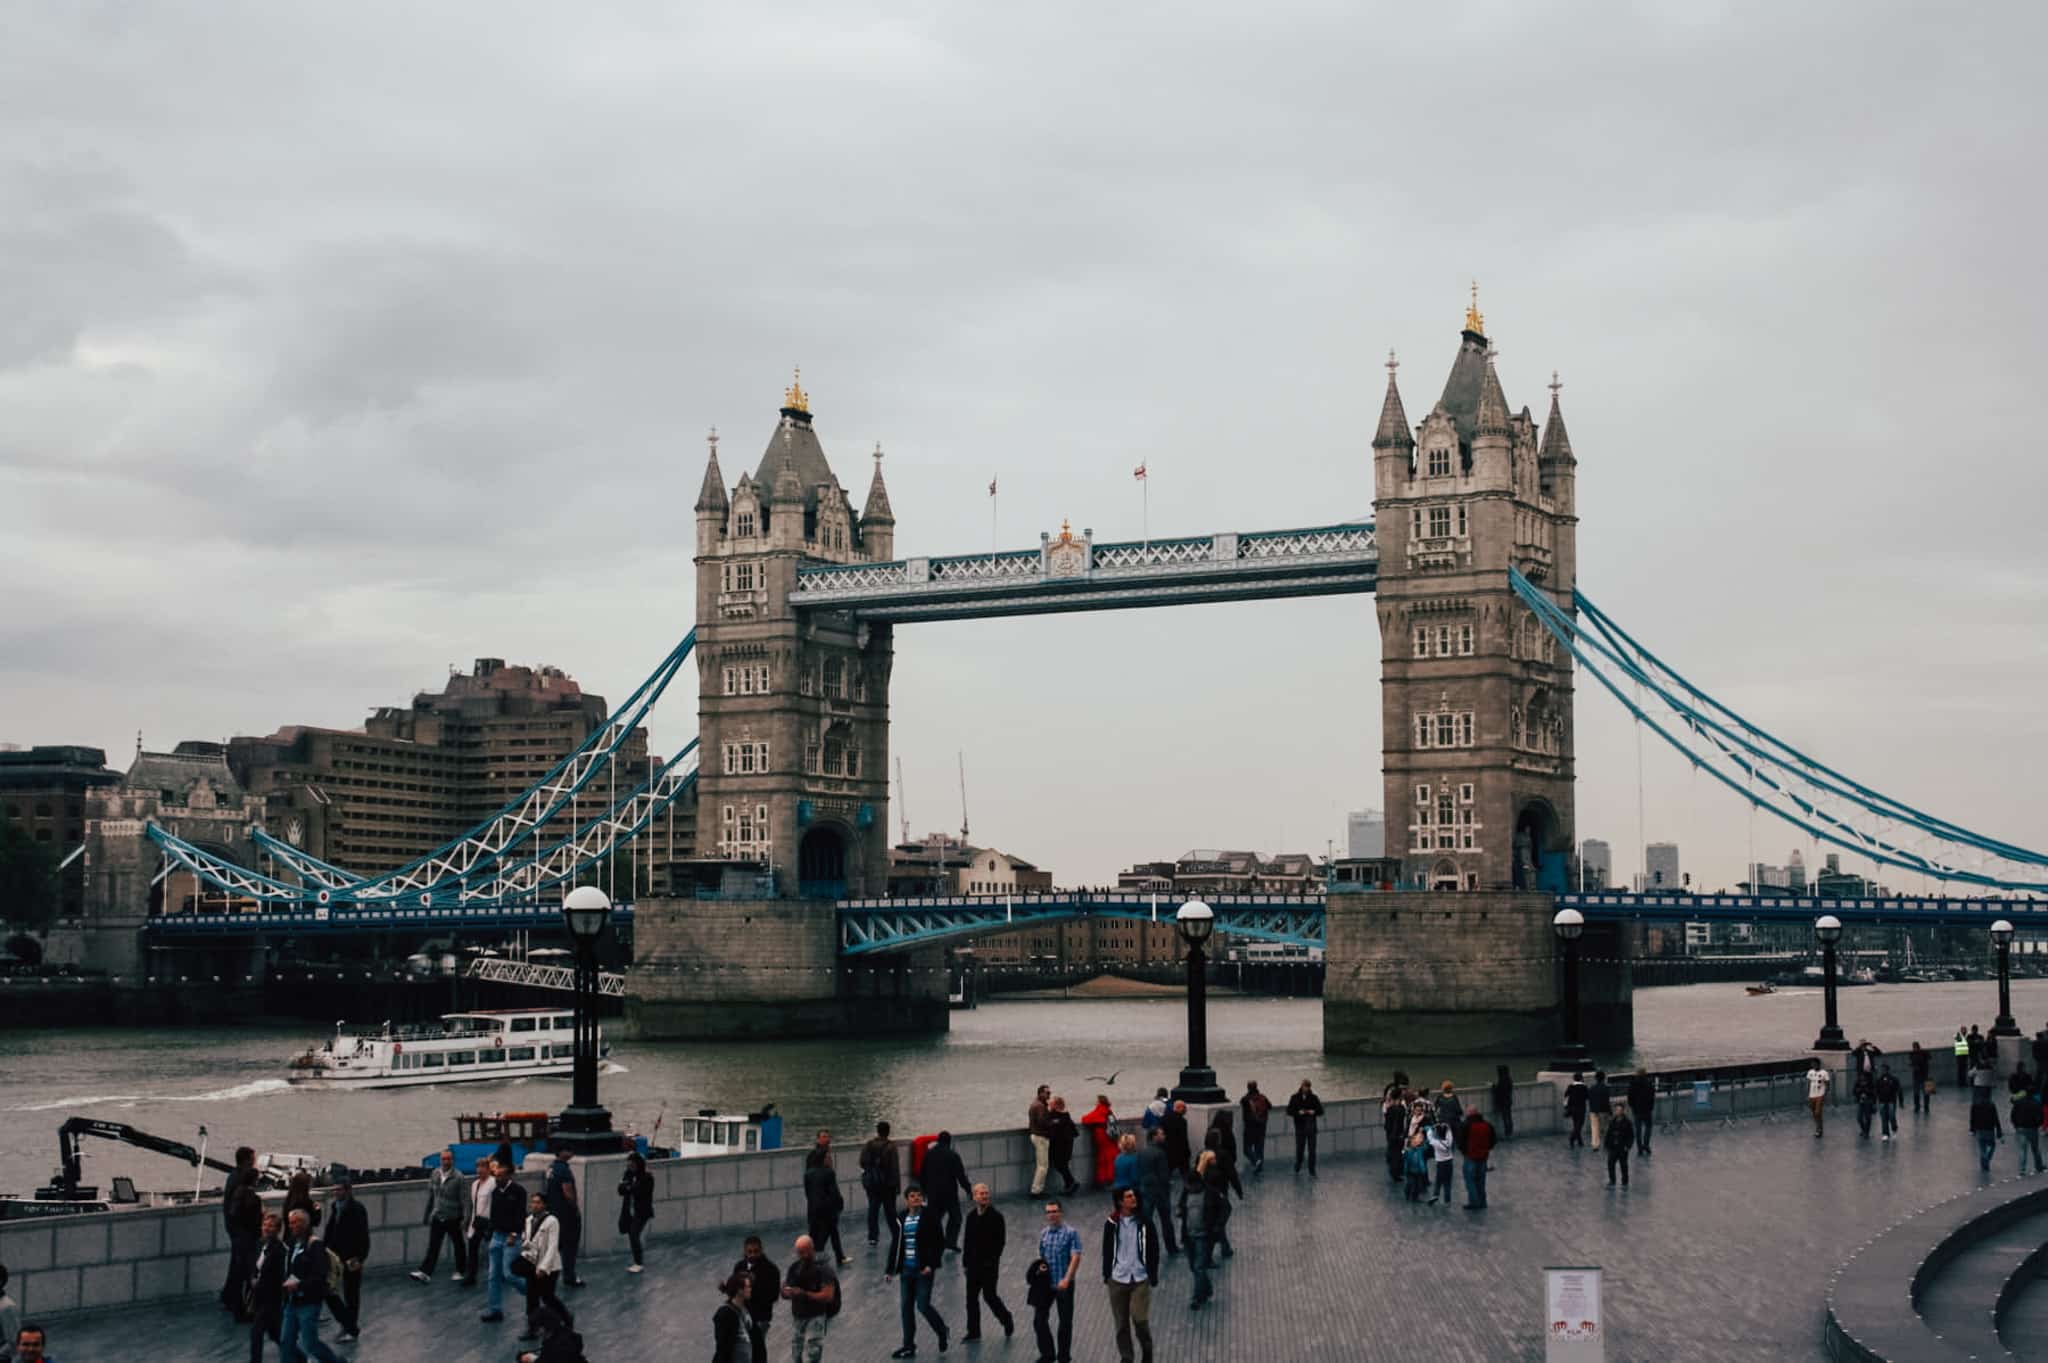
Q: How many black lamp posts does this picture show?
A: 5